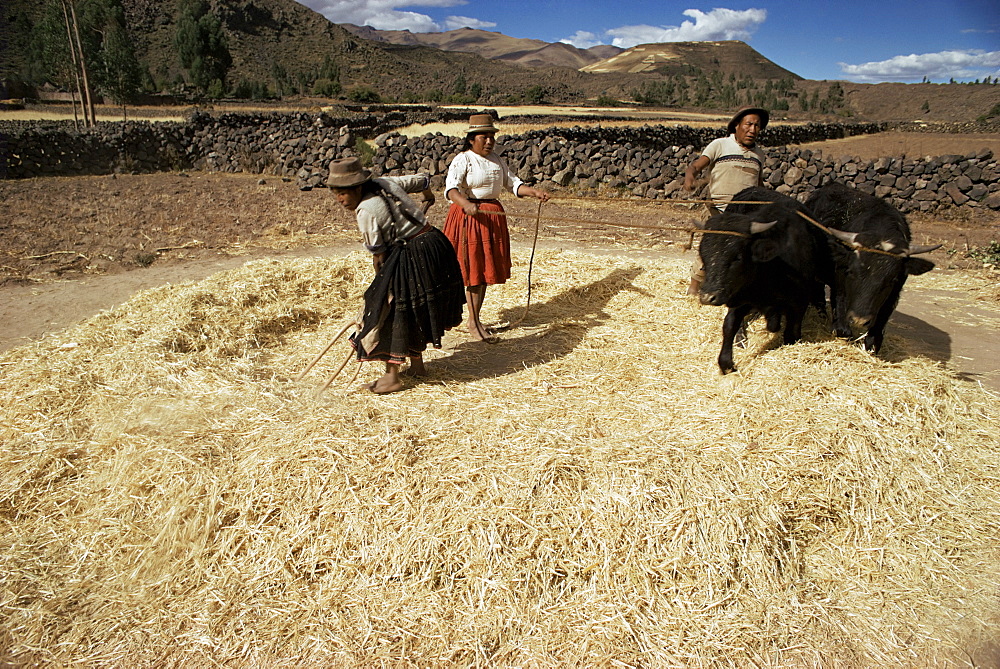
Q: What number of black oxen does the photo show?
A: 2